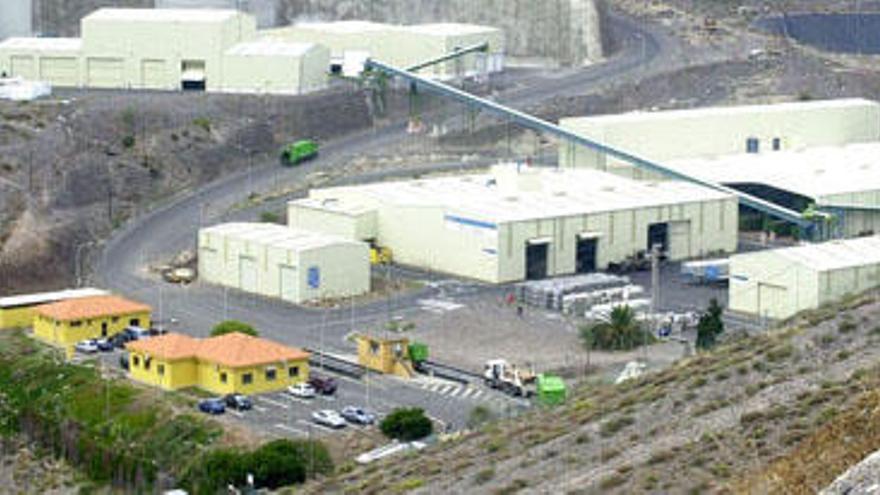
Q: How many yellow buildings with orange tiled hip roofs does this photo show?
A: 2